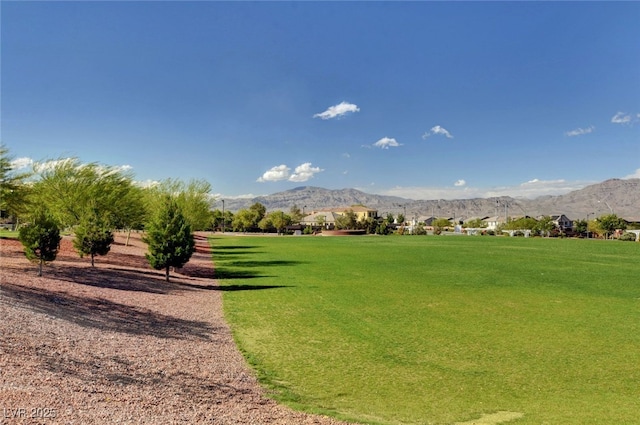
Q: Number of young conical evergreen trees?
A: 3